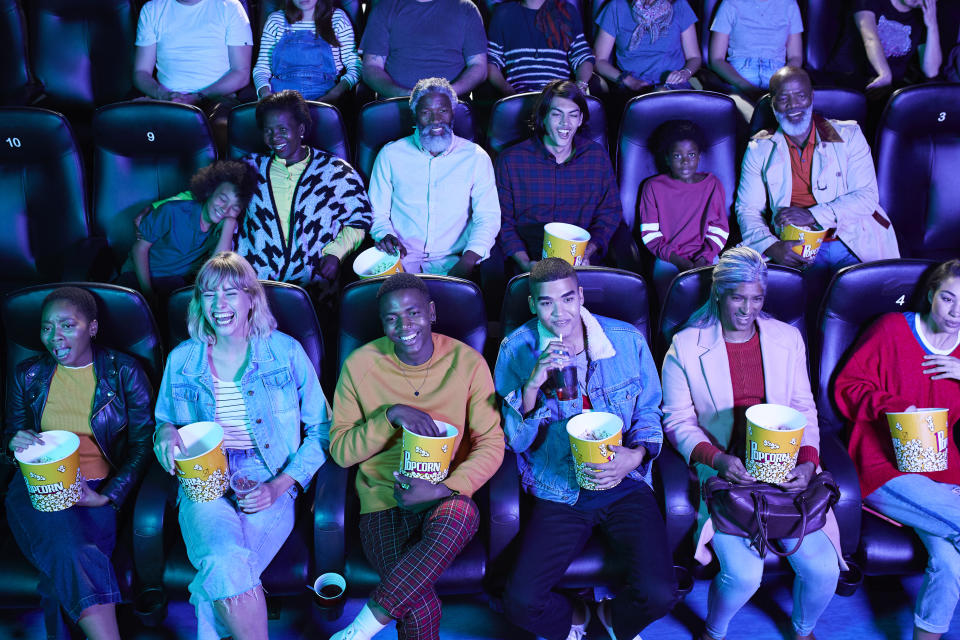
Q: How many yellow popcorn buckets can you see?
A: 9